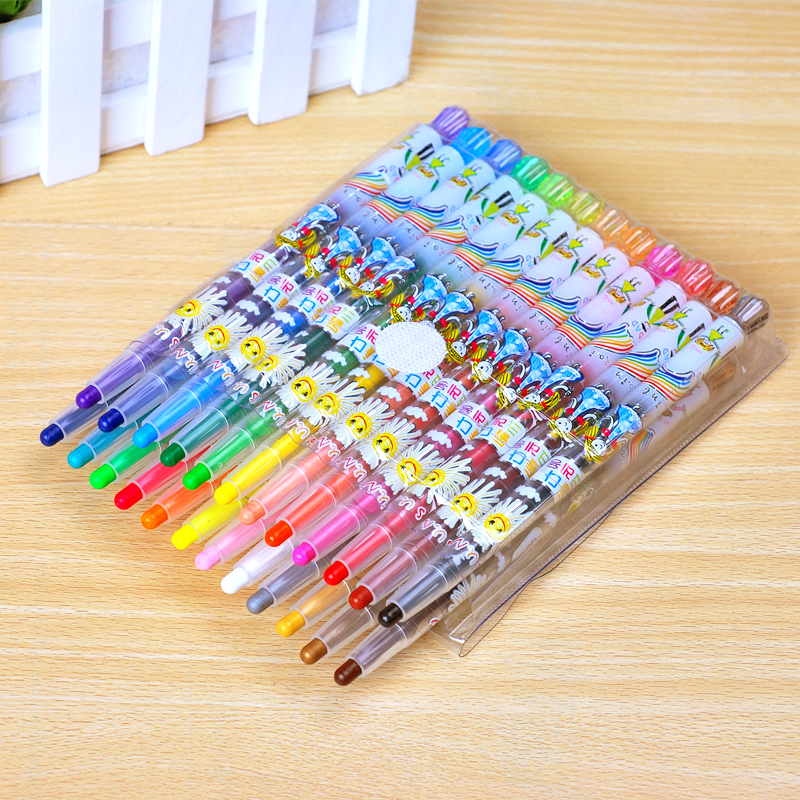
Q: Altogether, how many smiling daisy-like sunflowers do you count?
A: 12